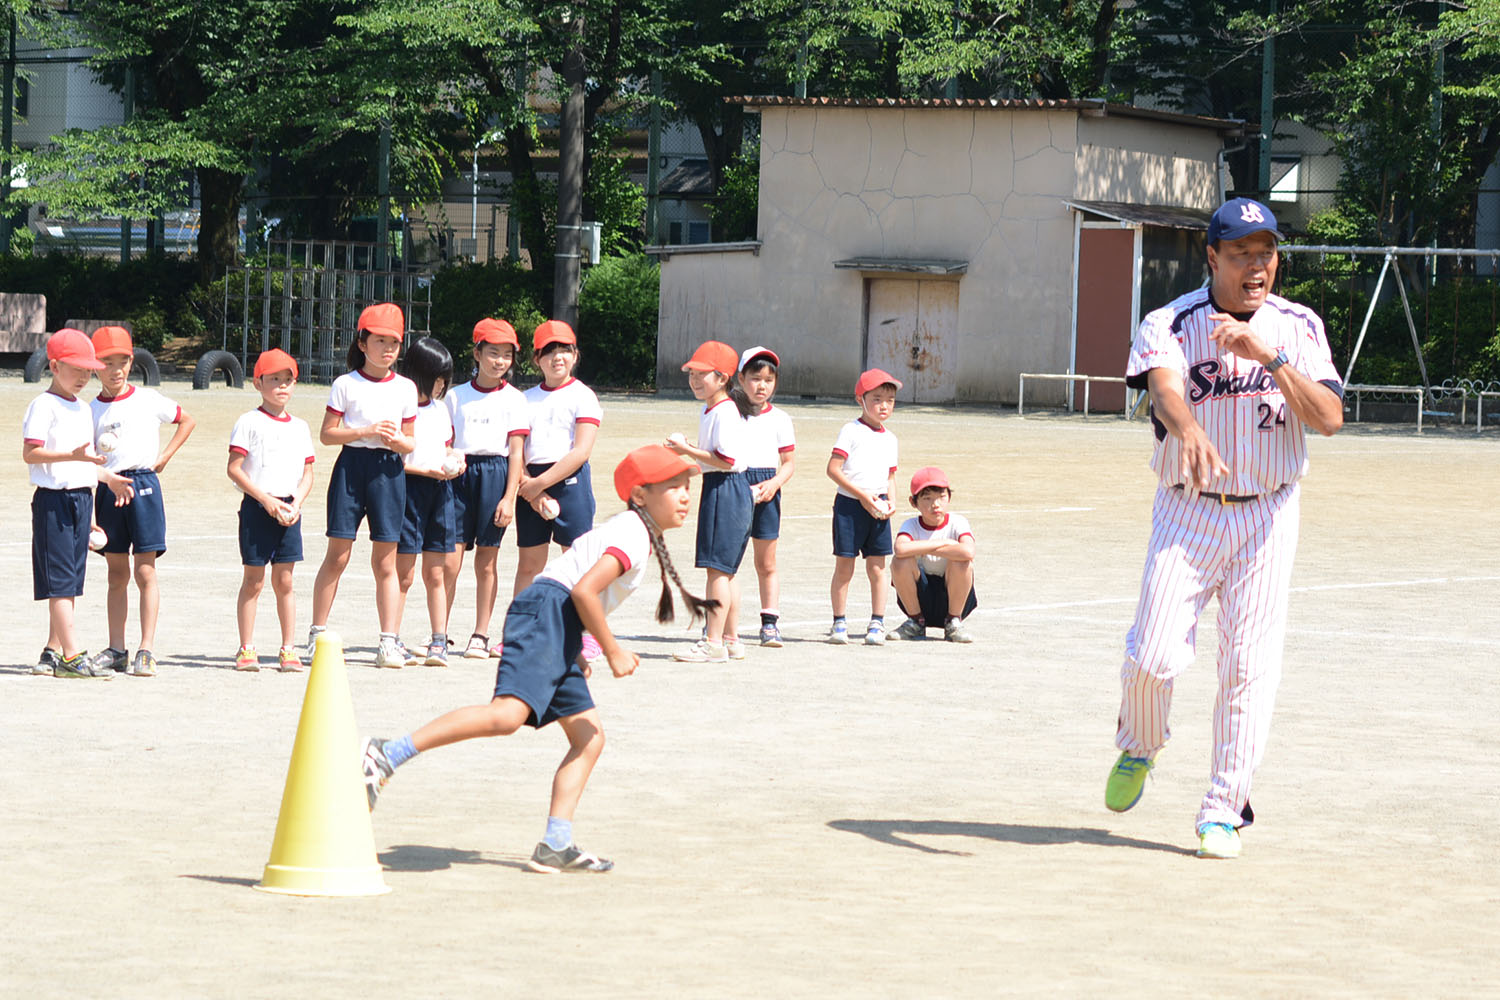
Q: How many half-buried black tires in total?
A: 3